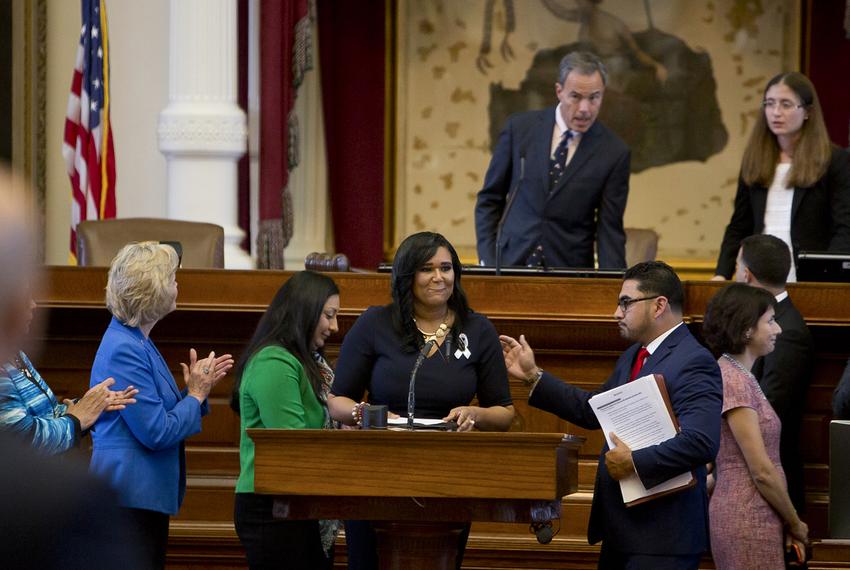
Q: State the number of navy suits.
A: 2